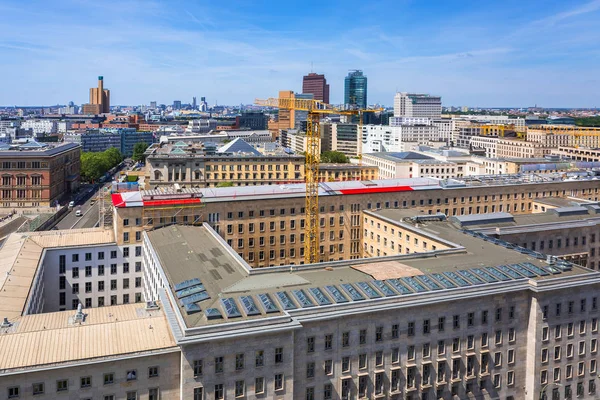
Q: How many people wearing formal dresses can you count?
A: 0